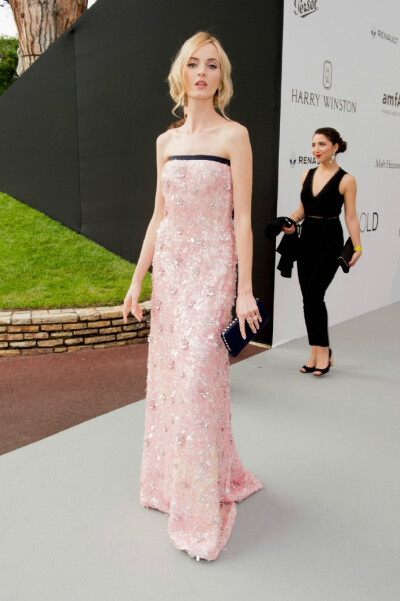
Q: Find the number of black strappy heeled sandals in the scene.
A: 2